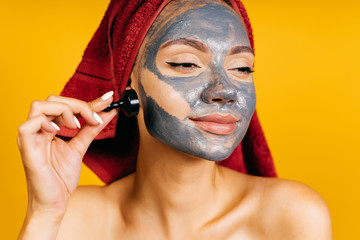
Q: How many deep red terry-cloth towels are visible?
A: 1